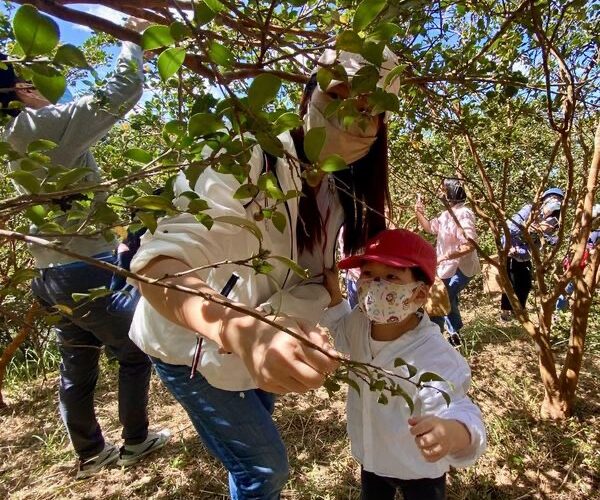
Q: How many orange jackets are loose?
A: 0